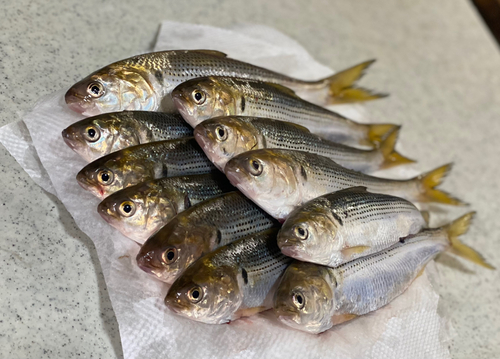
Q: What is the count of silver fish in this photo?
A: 11